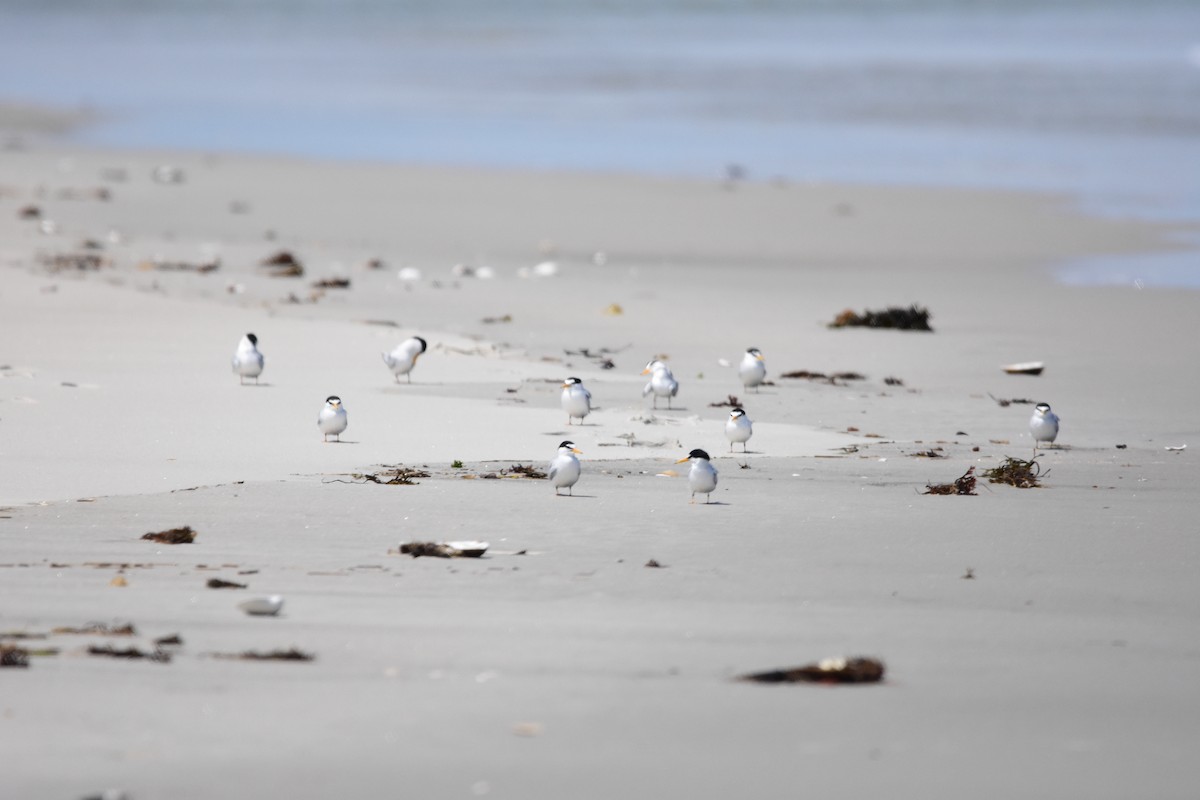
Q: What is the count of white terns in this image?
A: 10